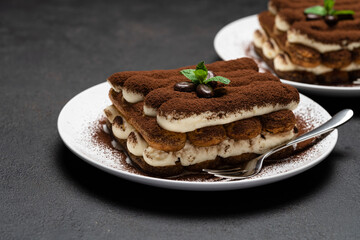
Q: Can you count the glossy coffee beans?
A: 5